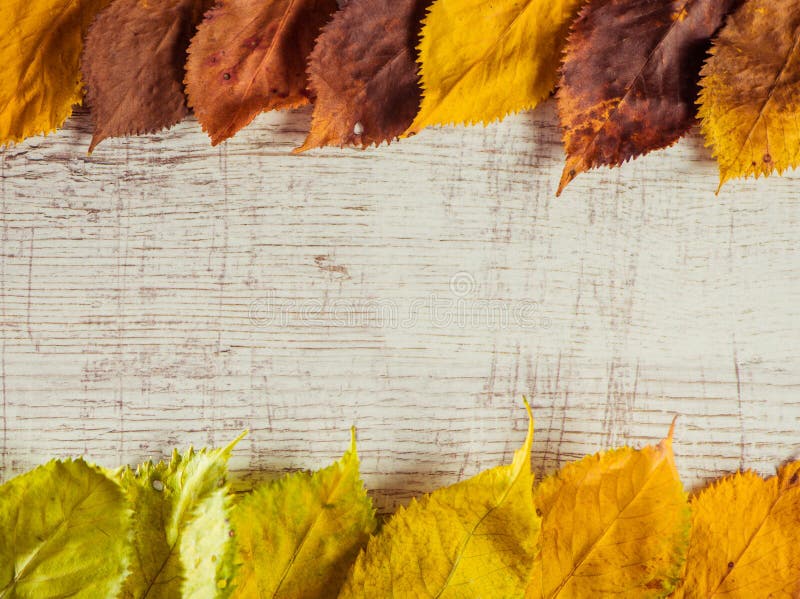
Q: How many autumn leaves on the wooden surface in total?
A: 13